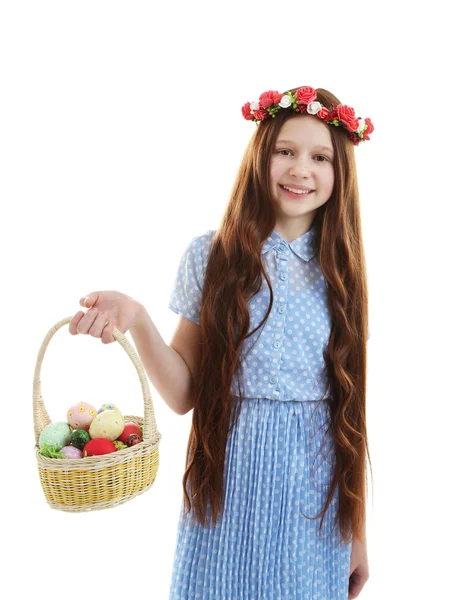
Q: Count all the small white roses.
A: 4